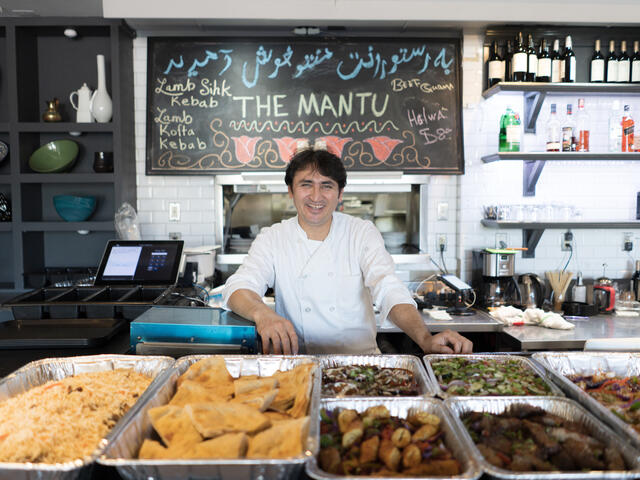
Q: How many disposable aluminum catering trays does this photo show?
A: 7